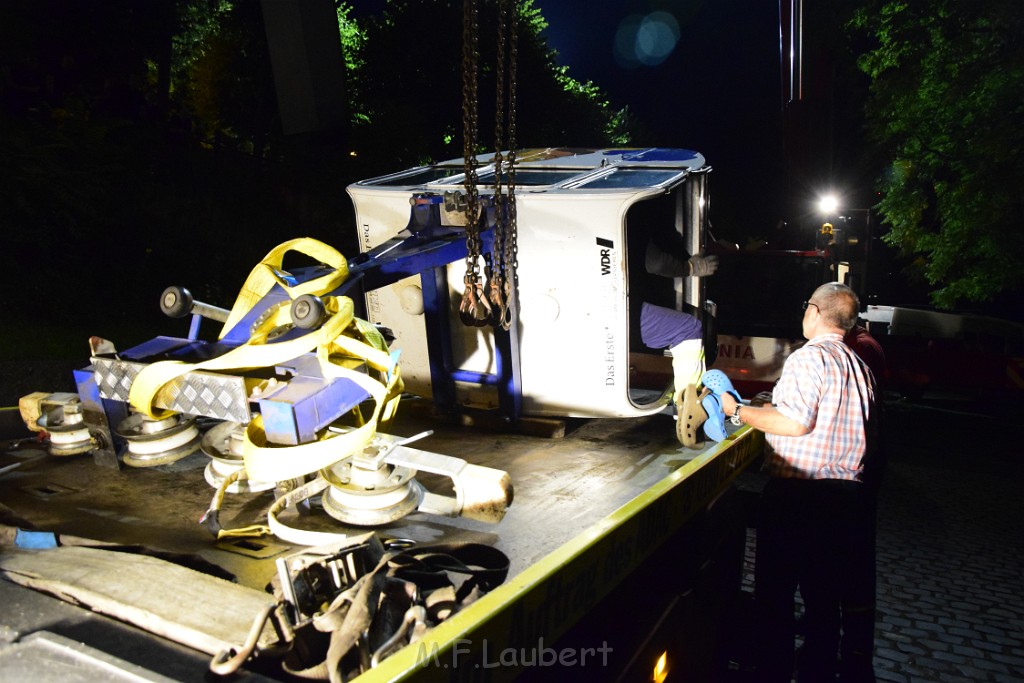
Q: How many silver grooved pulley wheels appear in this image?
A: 4